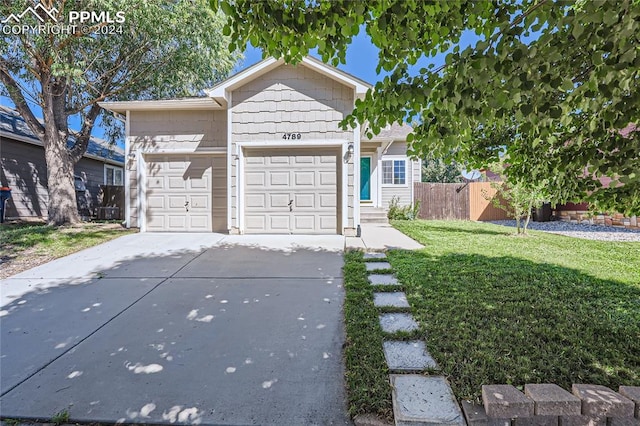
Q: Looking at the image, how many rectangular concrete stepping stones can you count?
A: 7